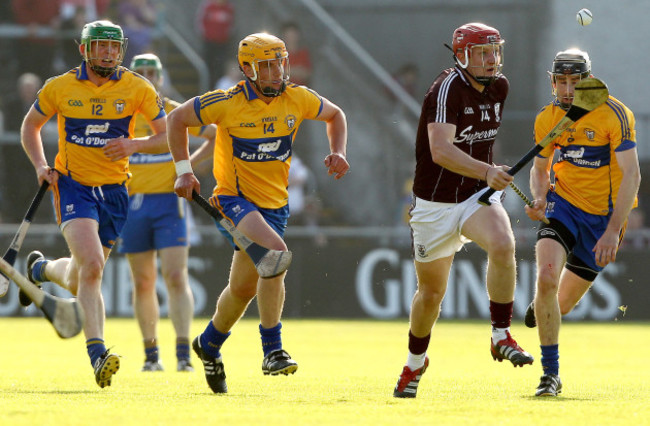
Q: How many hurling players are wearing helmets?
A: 5